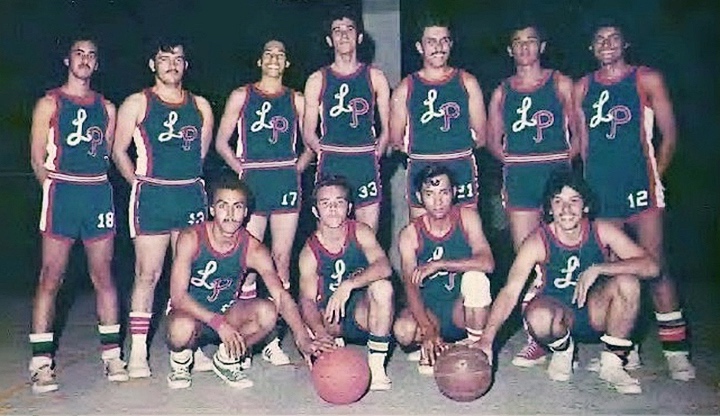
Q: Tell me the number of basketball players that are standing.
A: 7